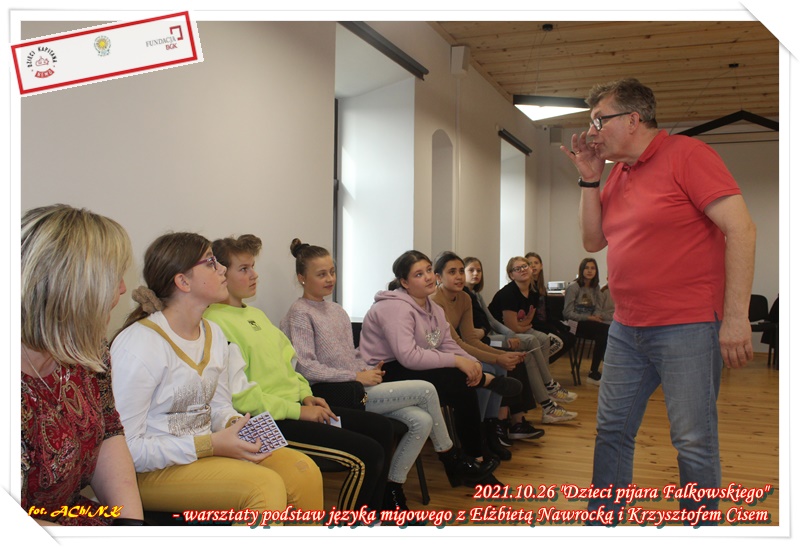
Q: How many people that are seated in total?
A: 11